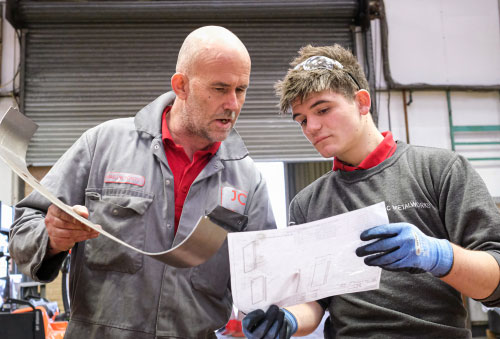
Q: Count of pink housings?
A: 0